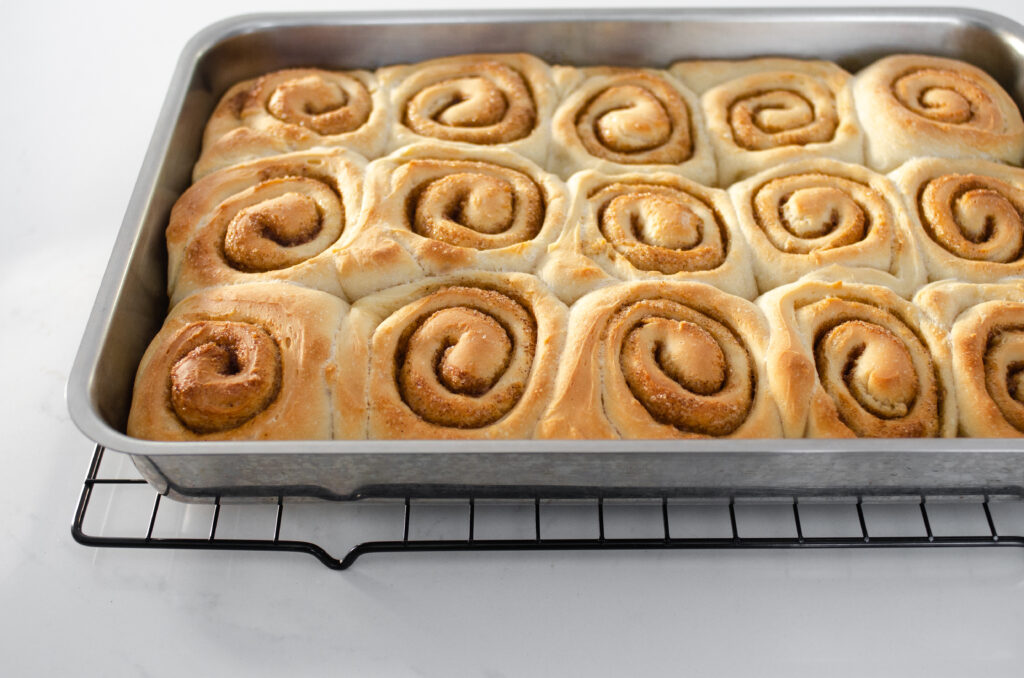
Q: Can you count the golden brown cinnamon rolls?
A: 15